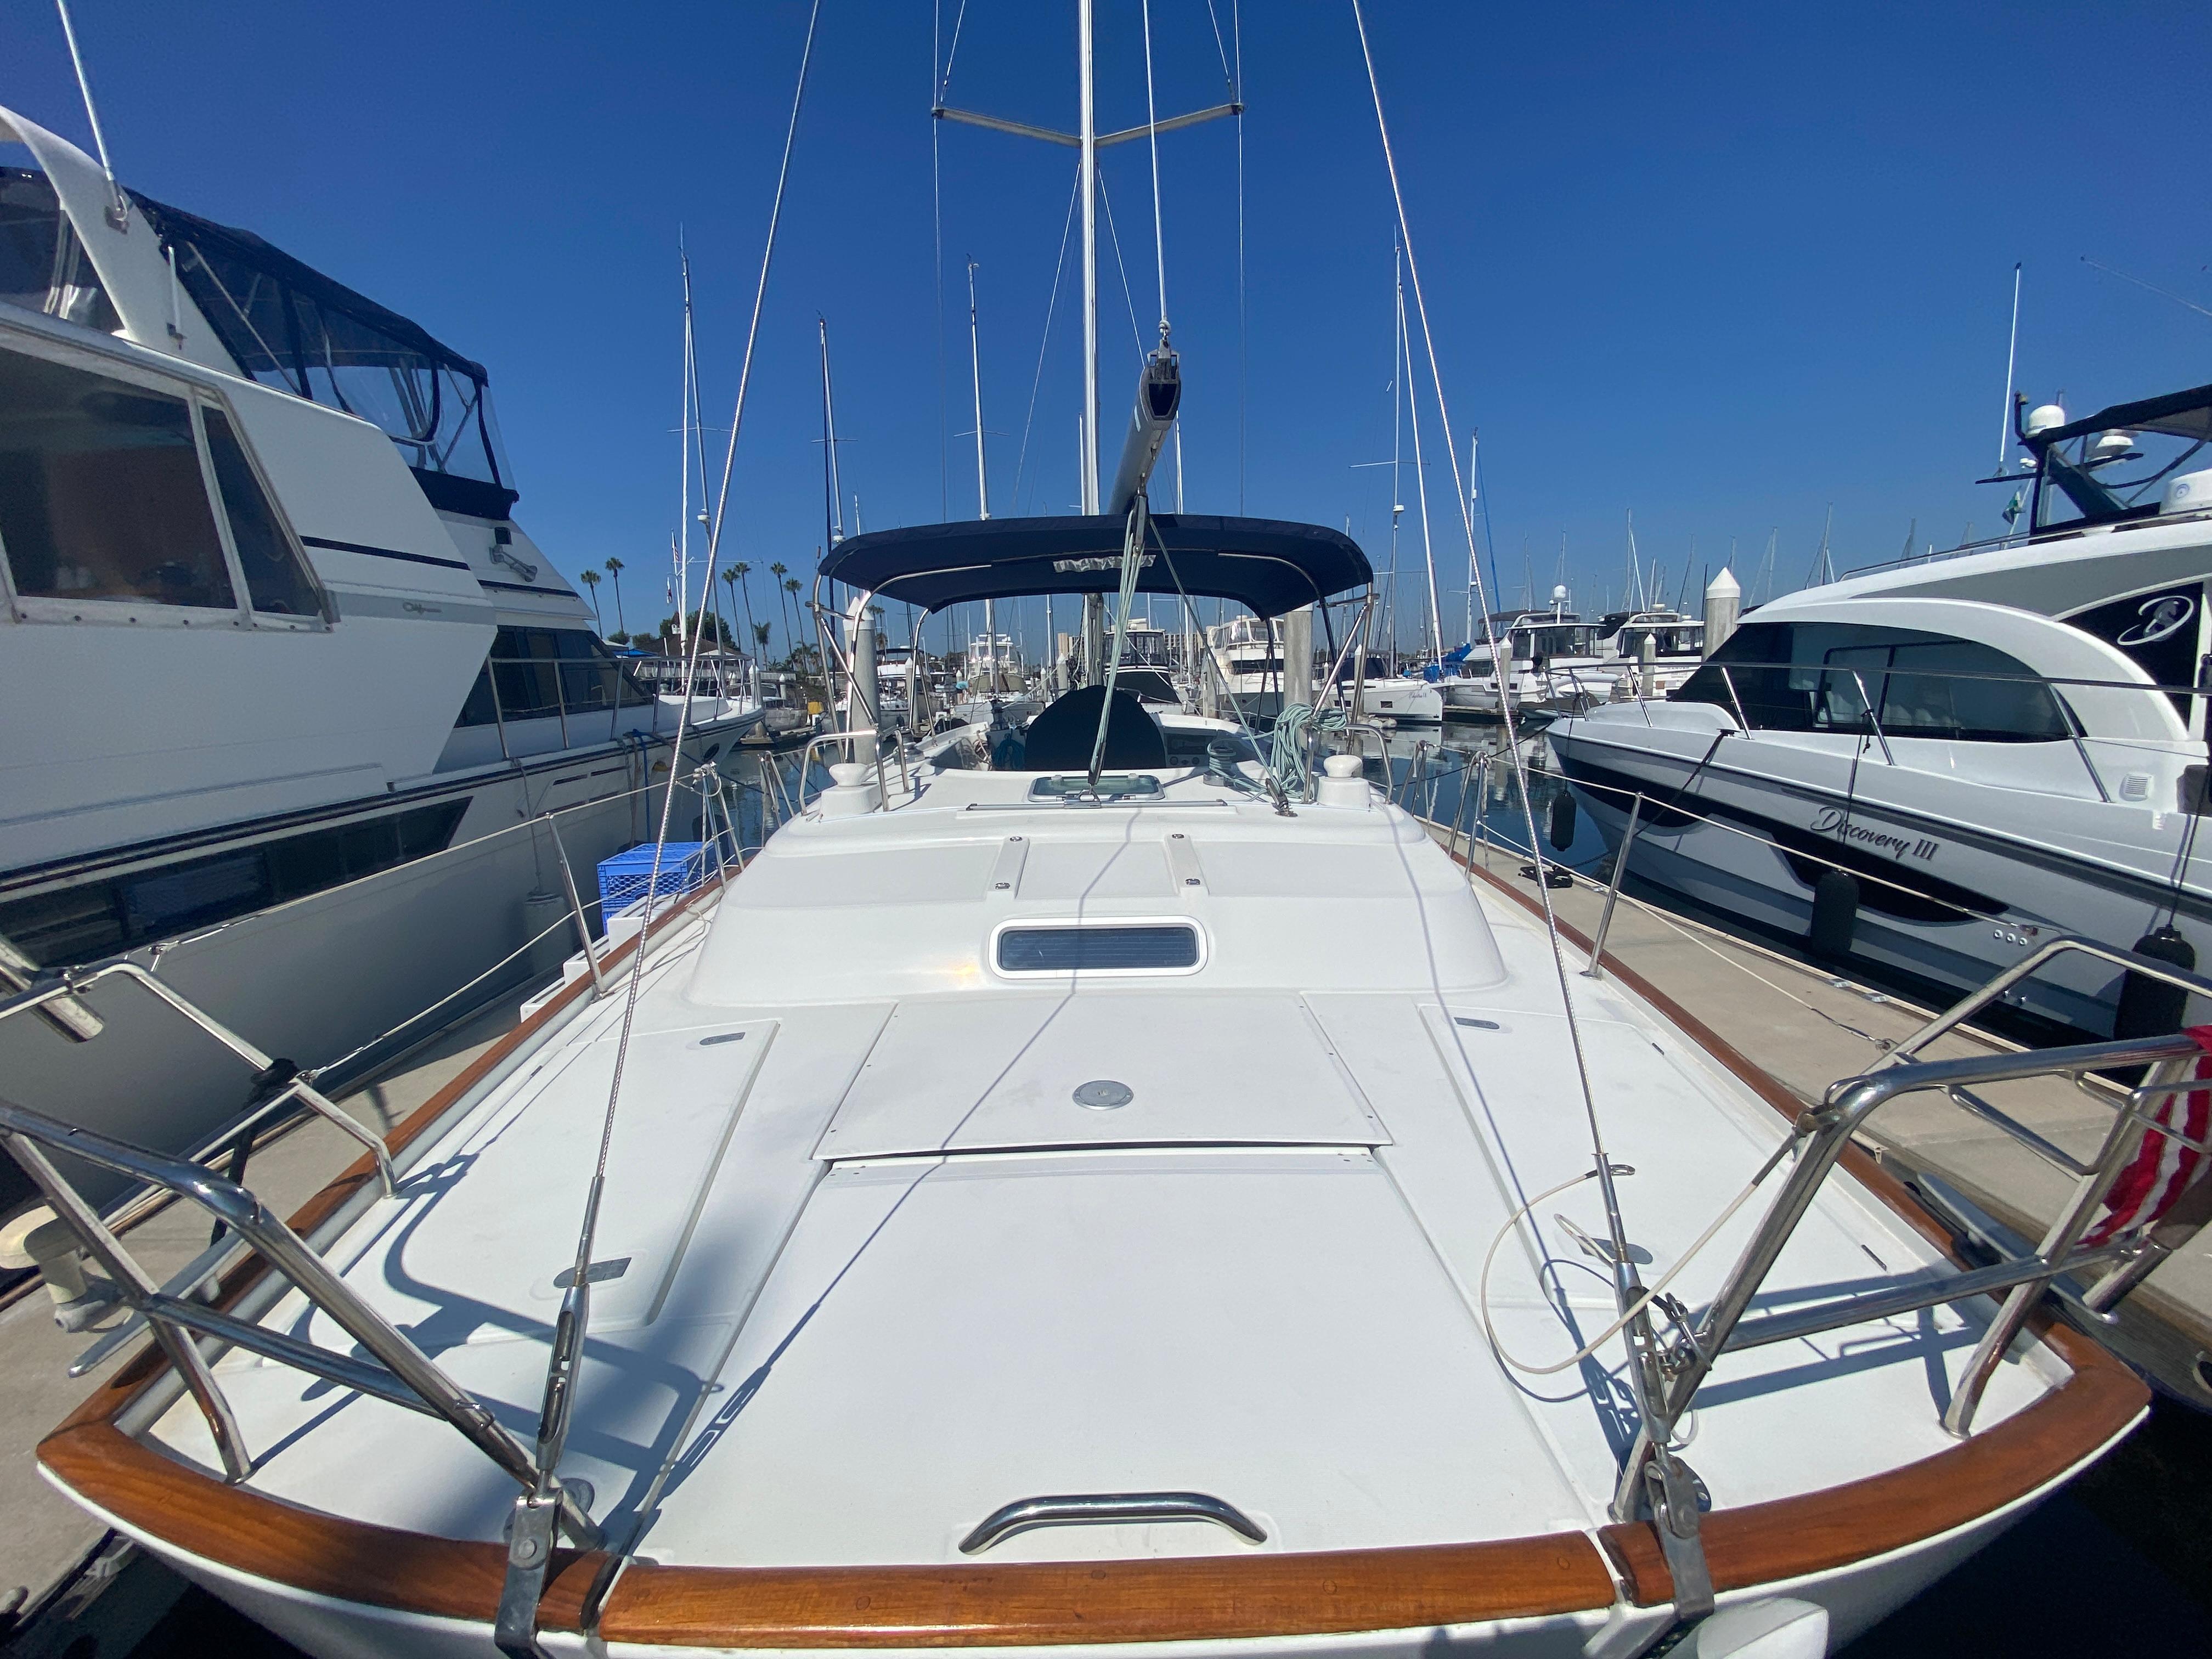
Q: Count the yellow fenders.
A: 0